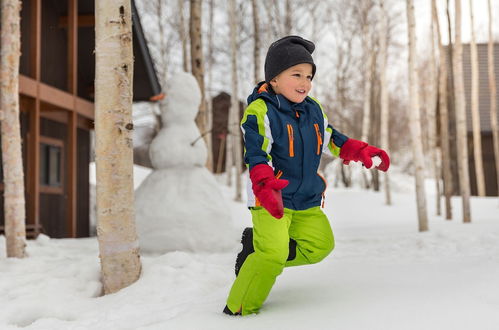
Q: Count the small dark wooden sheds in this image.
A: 1